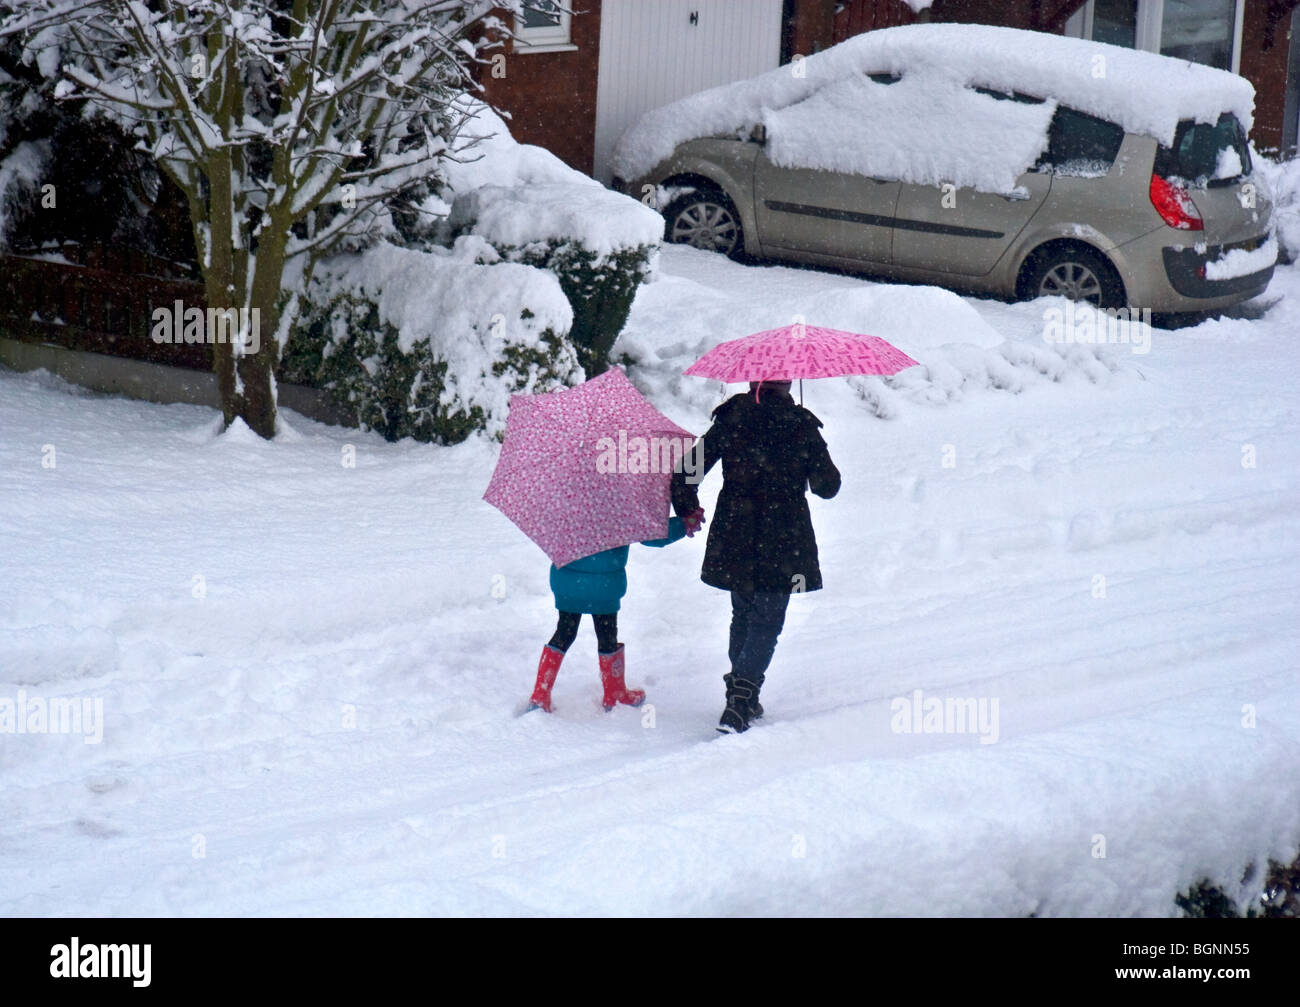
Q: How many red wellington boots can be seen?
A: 2